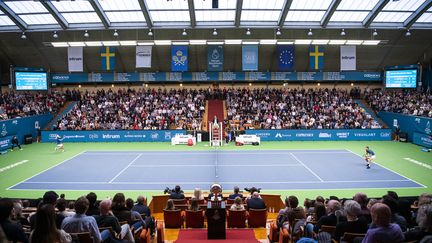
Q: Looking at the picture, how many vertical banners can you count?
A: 9